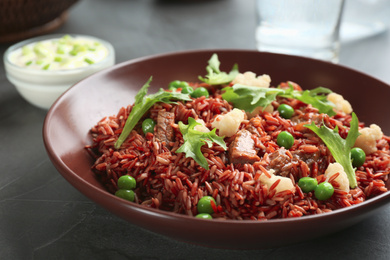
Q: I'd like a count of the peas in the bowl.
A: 14